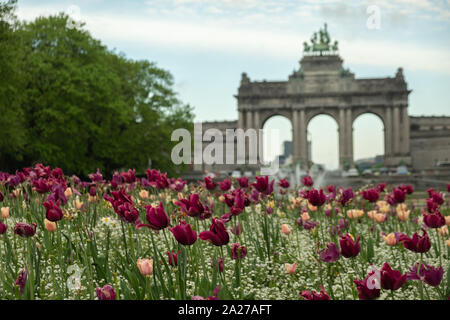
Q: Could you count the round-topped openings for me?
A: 3